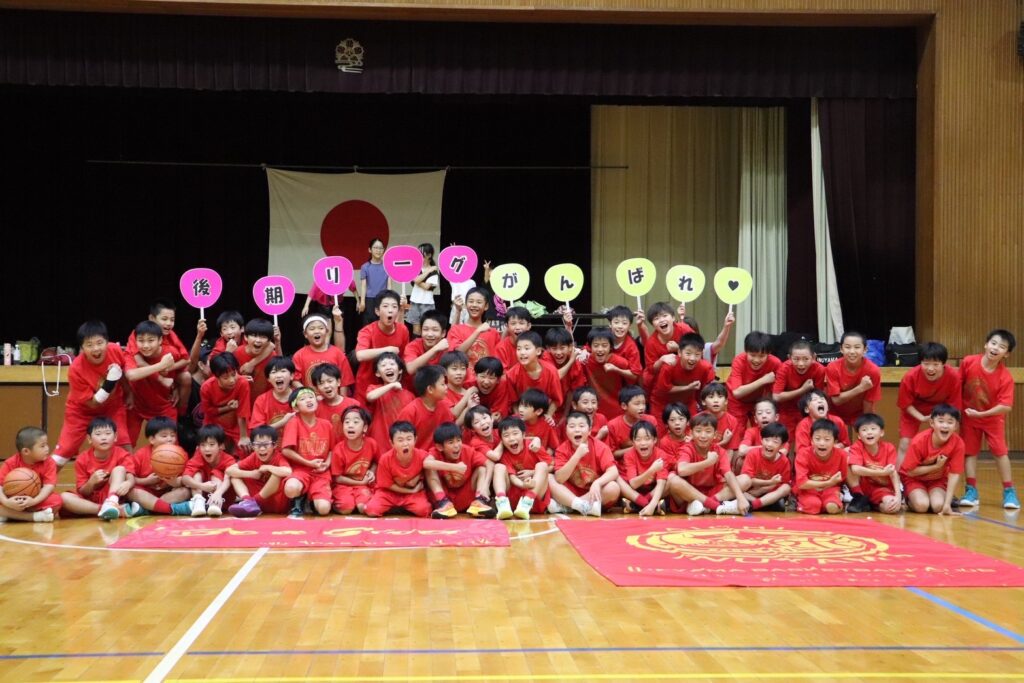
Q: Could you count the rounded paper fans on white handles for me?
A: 10